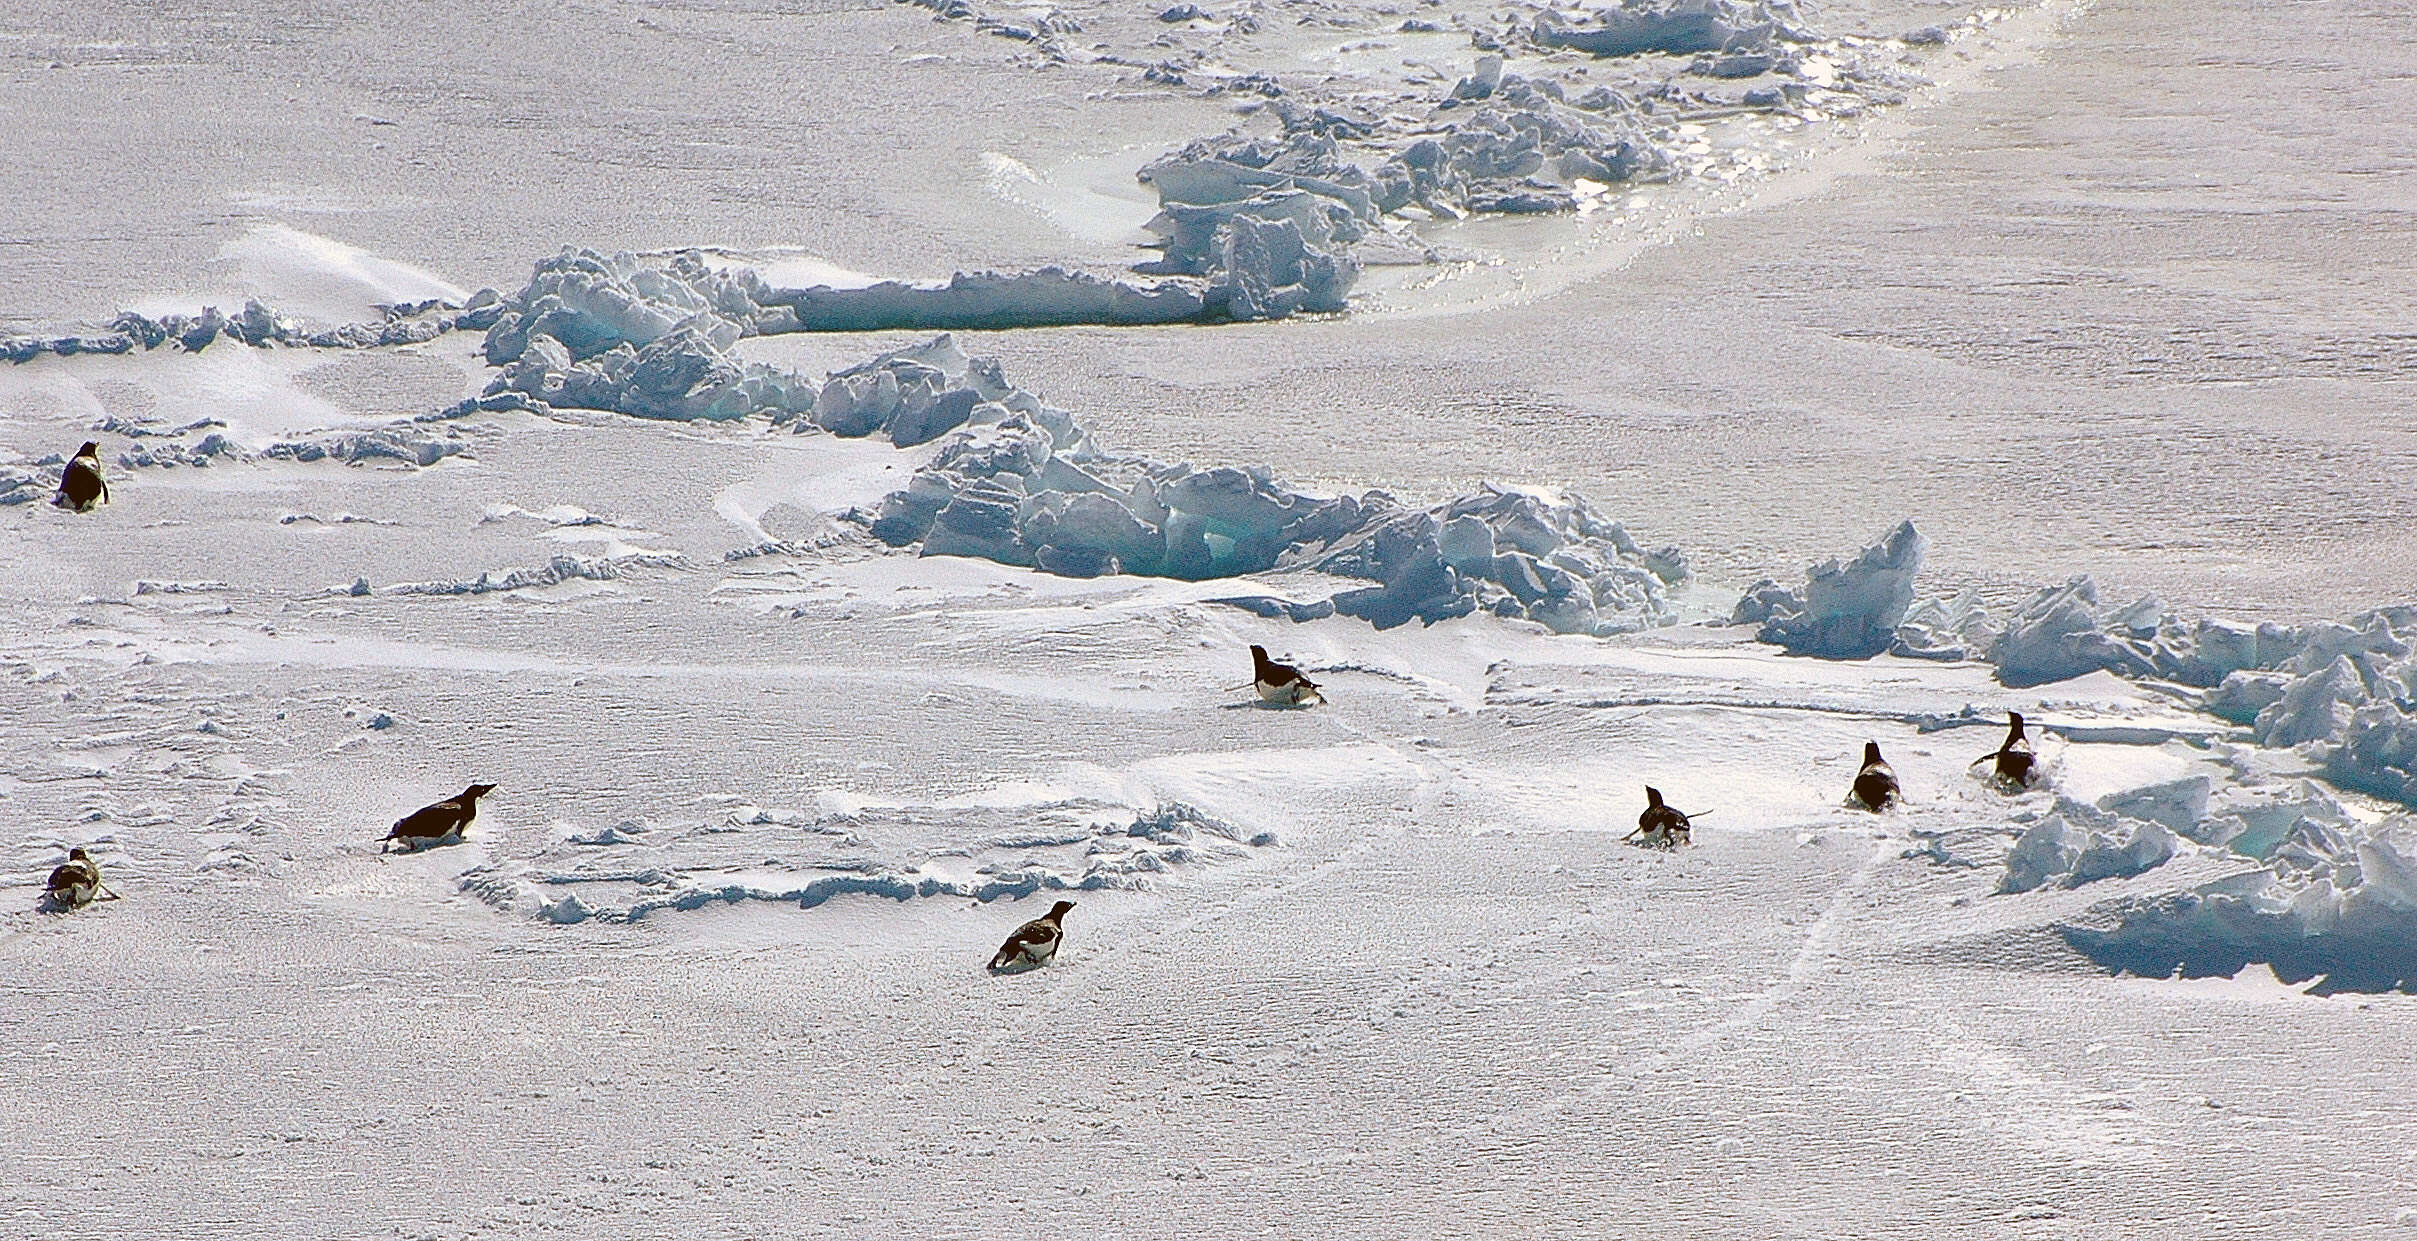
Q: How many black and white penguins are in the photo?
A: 8